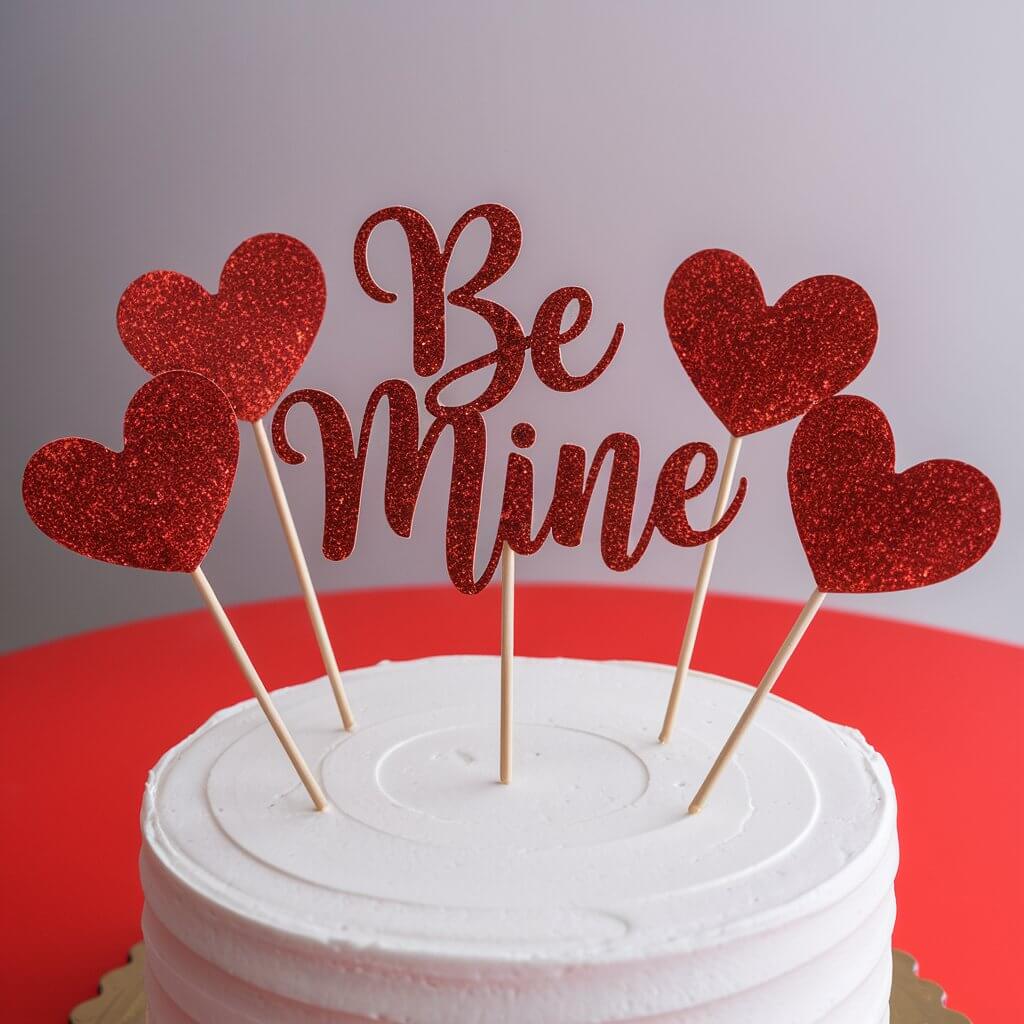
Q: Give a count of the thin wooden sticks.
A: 5